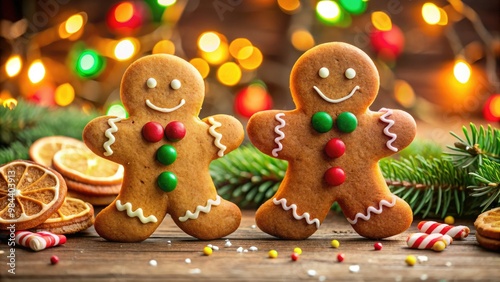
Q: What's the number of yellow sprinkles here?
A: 6